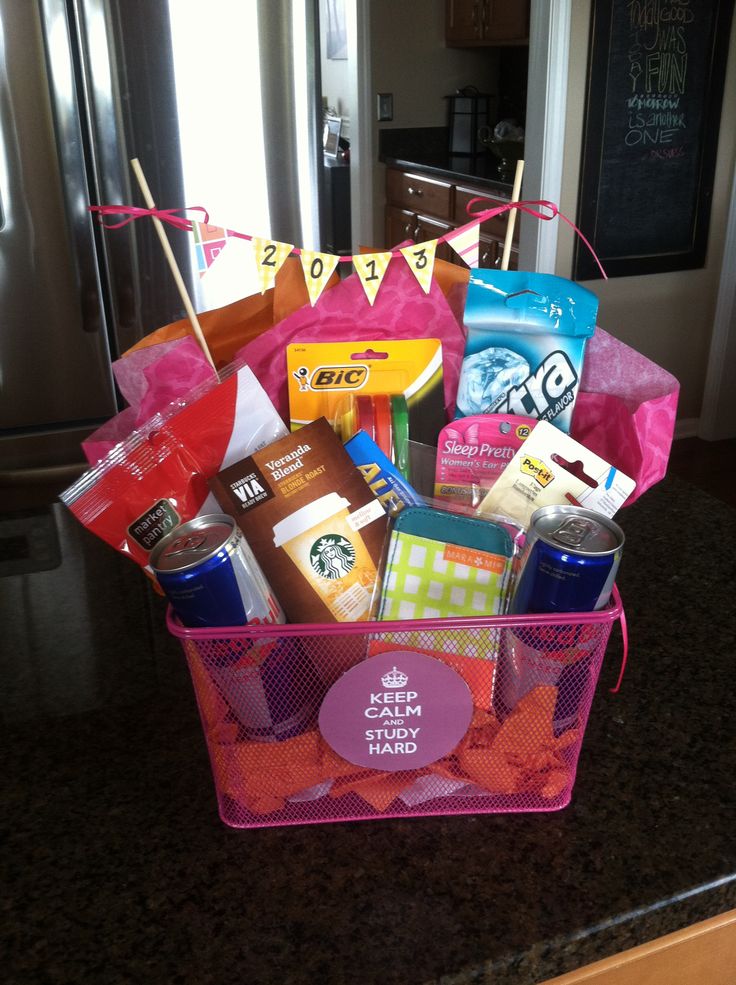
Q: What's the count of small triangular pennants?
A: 6